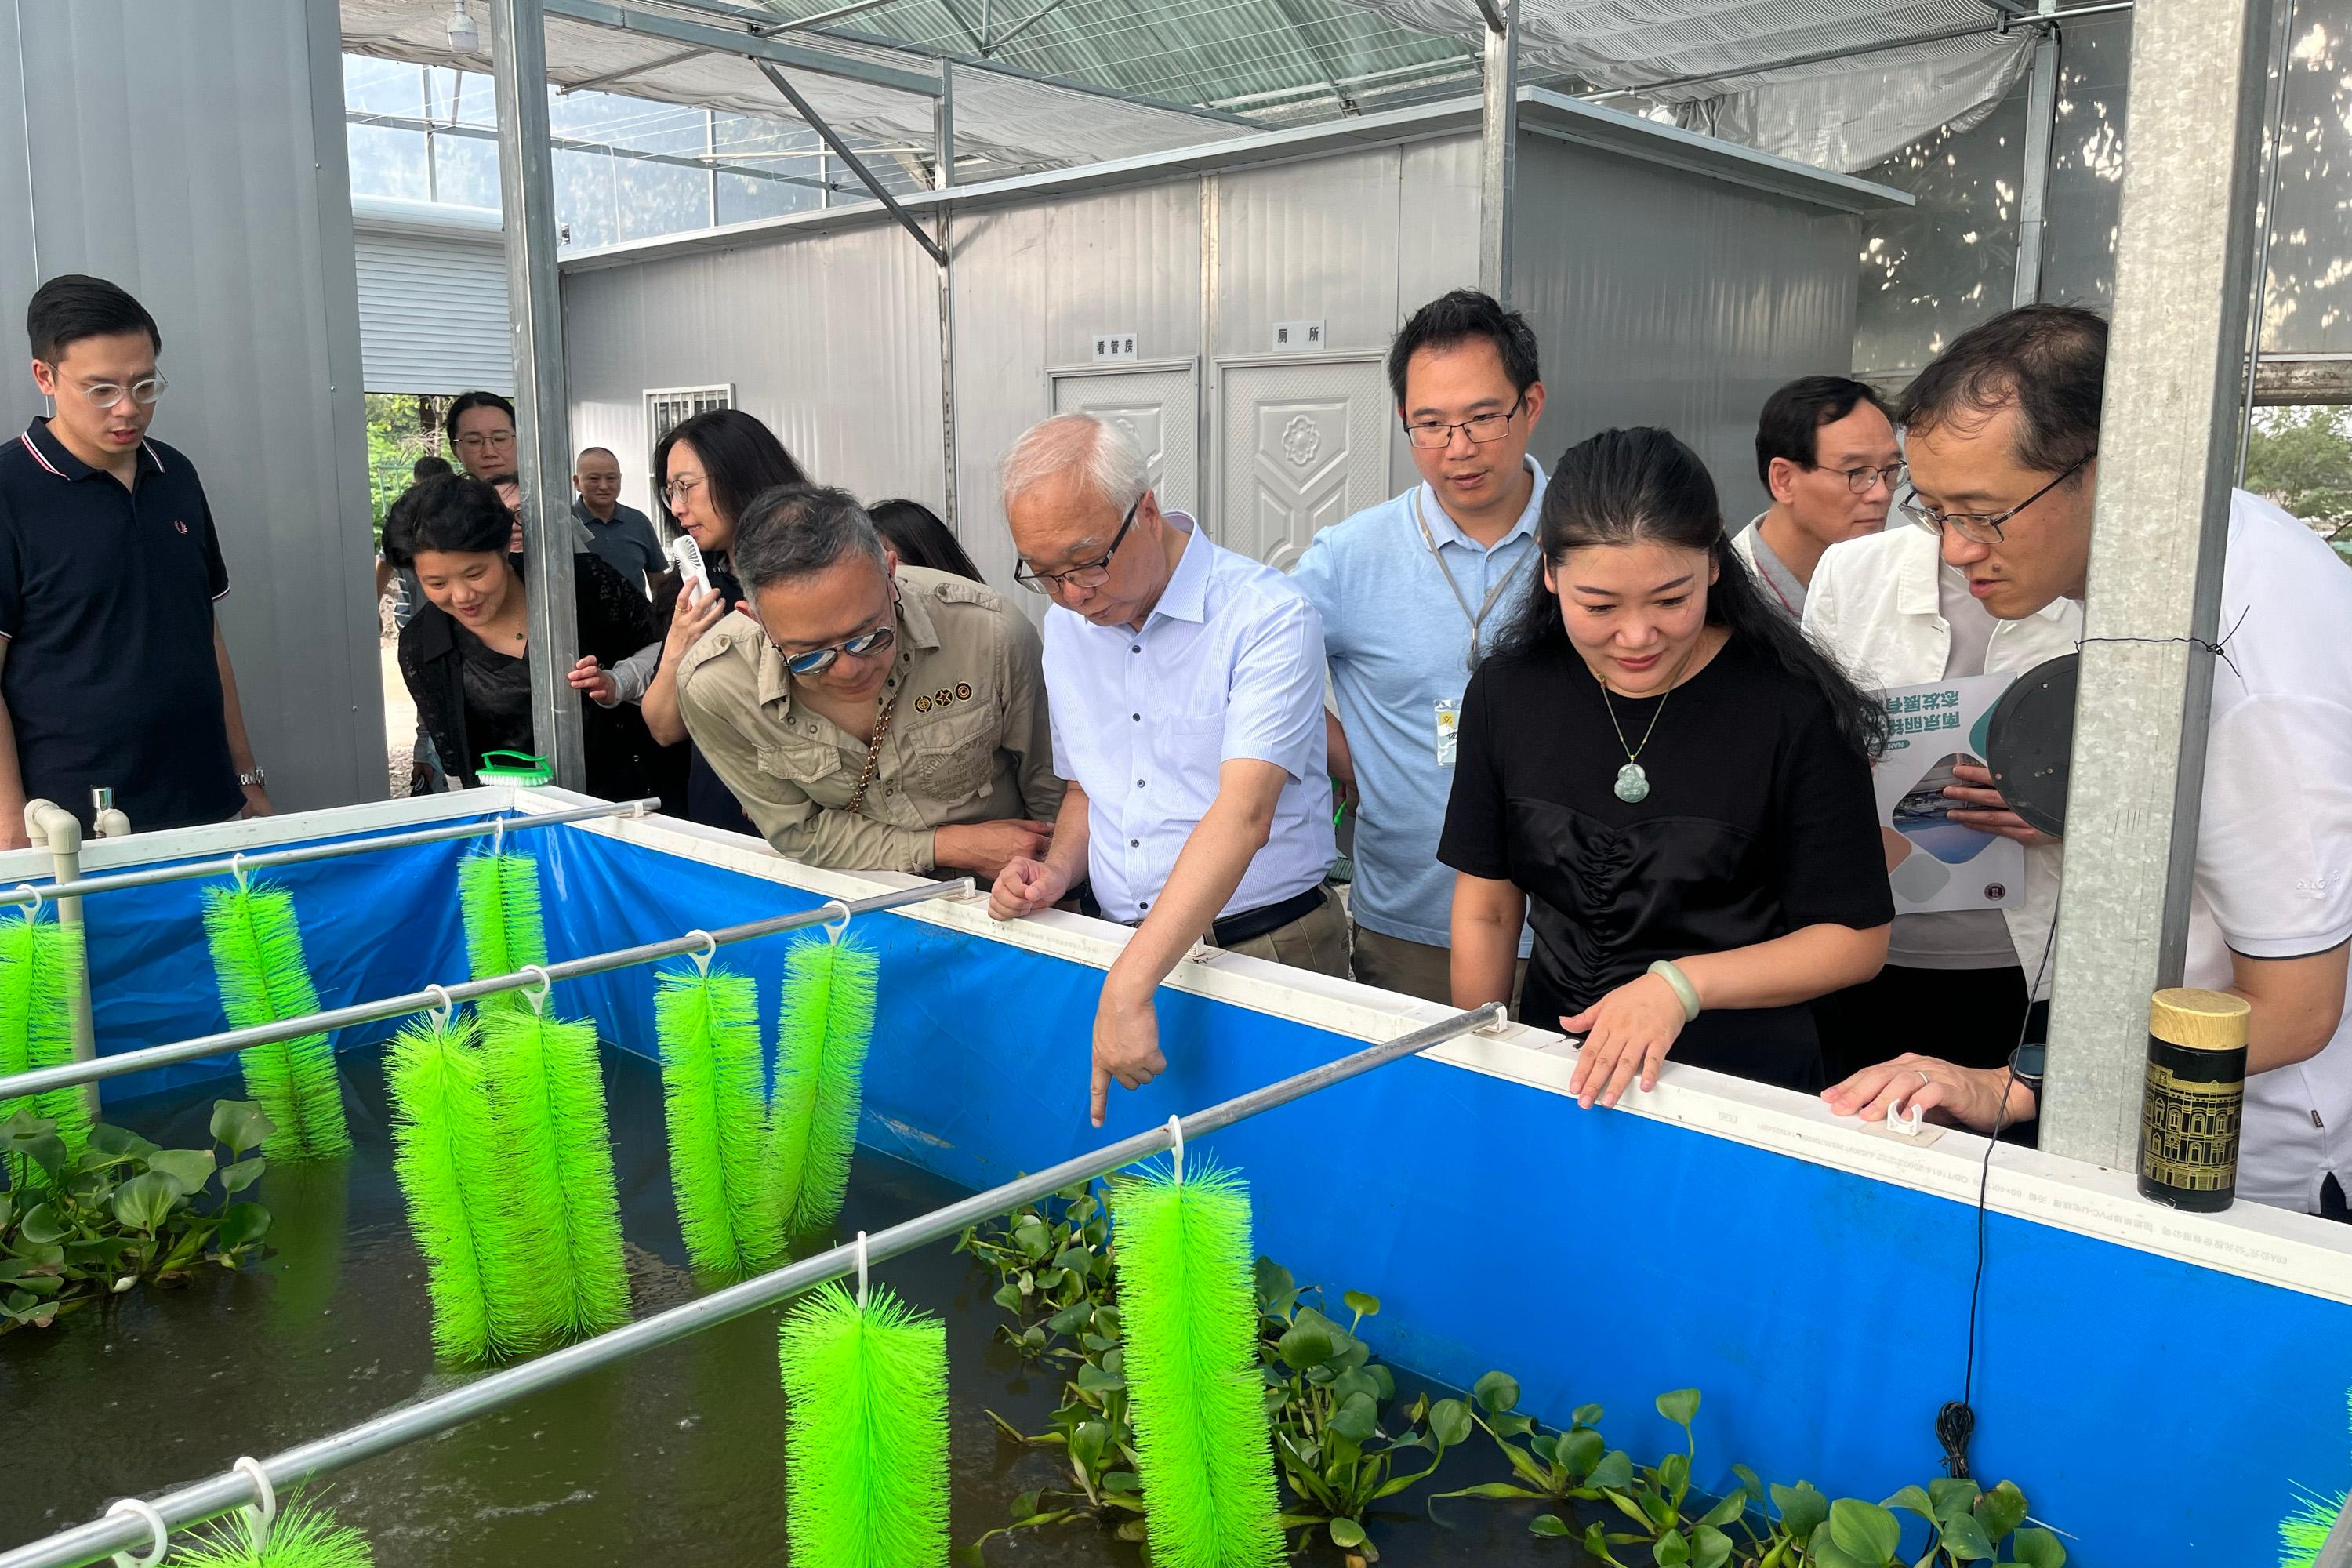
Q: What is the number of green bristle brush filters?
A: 11